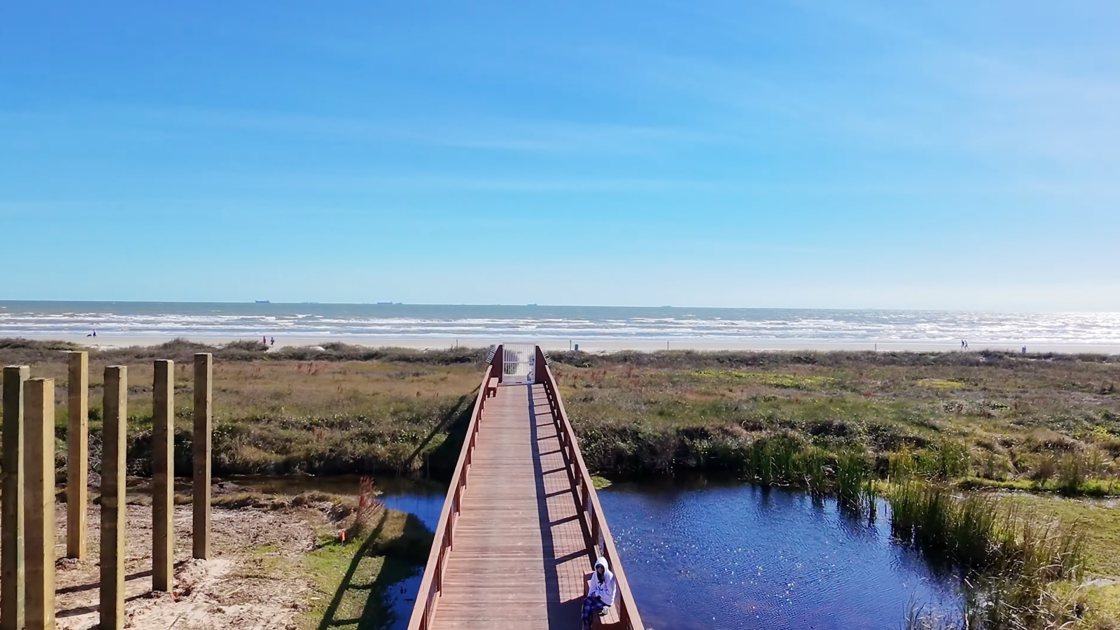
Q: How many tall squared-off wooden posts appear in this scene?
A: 6